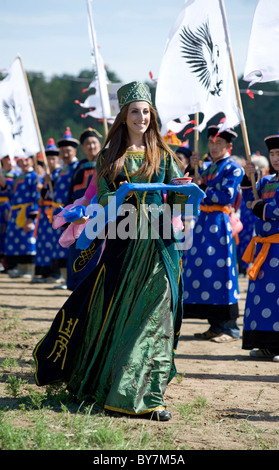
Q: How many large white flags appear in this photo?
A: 4